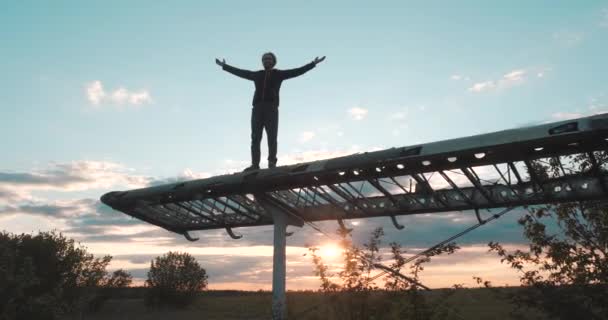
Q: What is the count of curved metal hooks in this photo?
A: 6